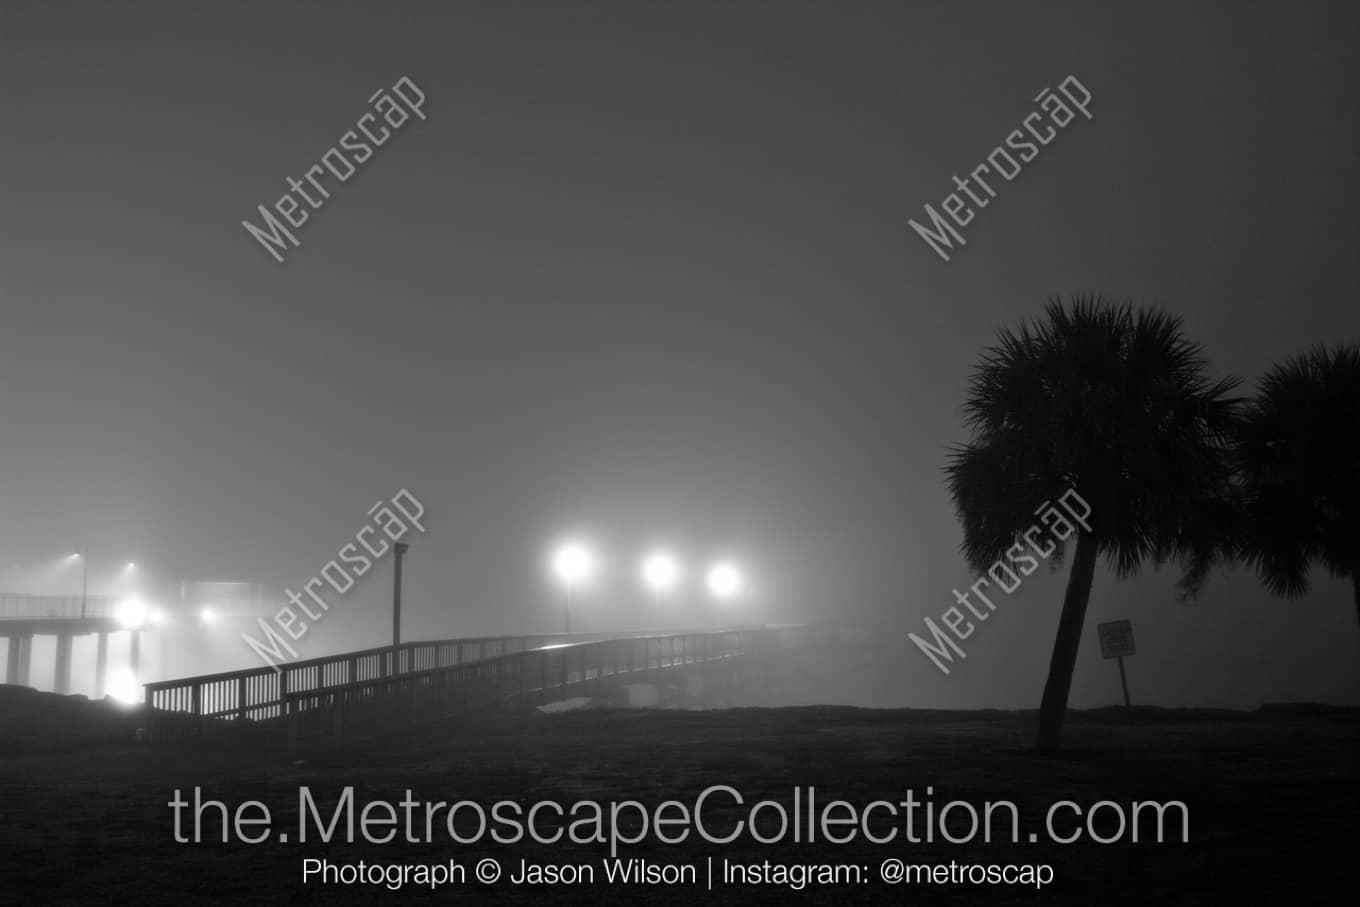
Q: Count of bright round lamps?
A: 3